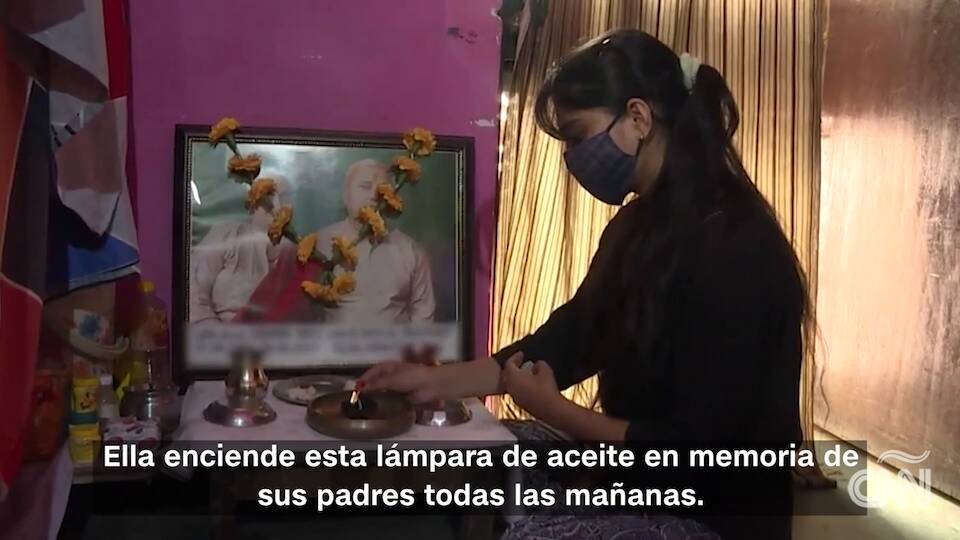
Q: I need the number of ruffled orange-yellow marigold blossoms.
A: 12